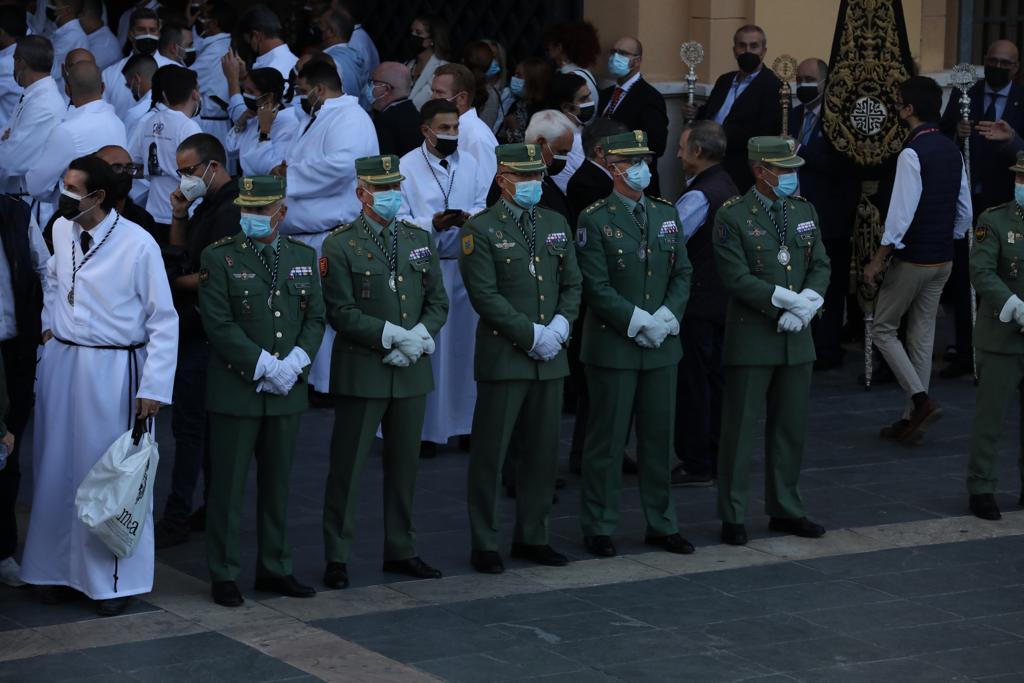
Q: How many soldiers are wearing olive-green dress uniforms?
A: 6